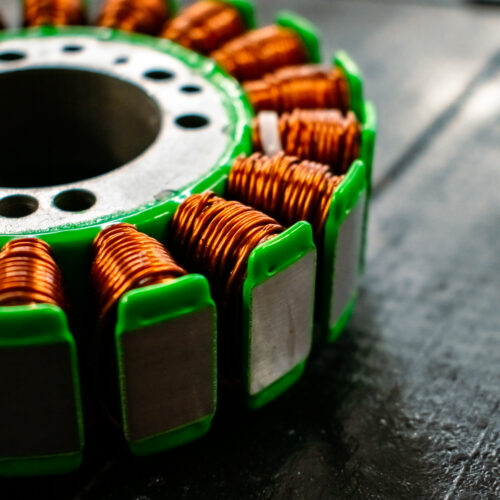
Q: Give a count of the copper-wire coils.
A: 10